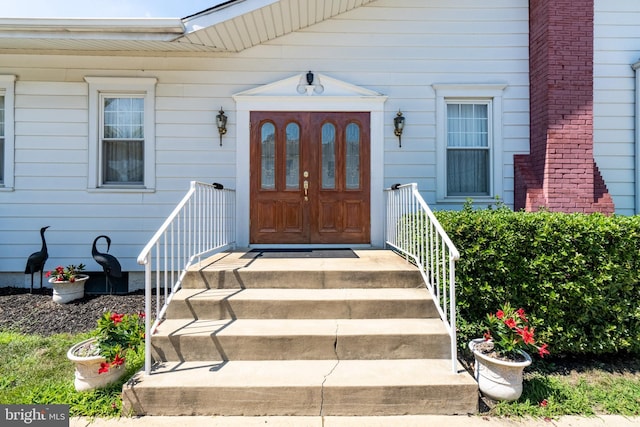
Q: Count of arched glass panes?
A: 4